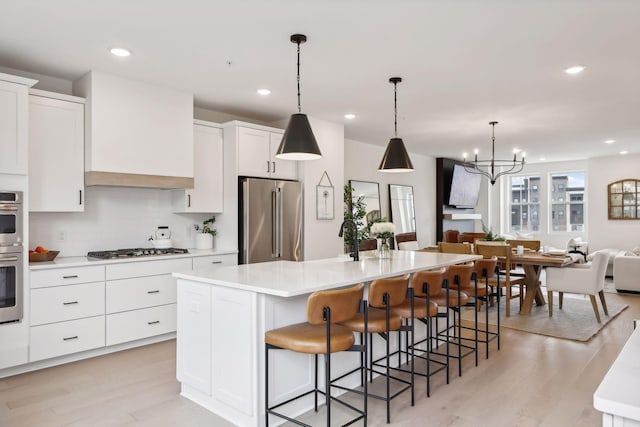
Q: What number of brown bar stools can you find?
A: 5